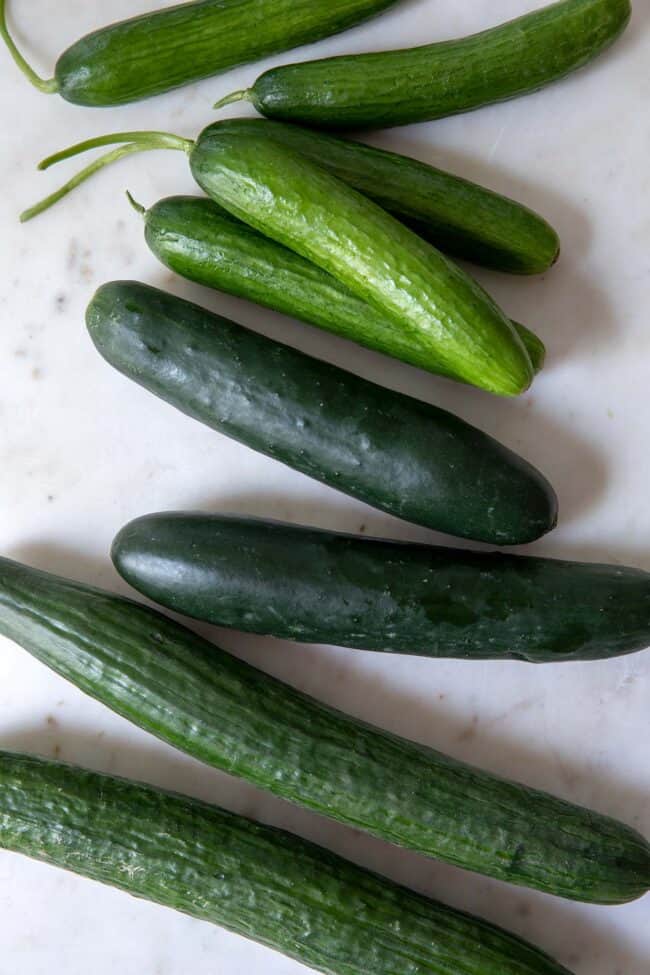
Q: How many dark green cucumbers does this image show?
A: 2